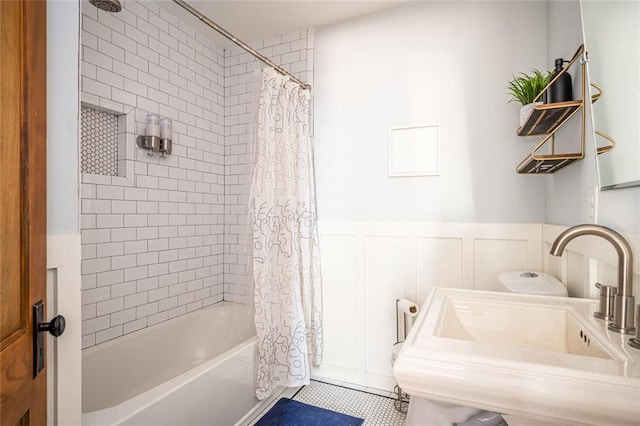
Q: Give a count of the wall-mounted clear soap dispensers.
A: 2